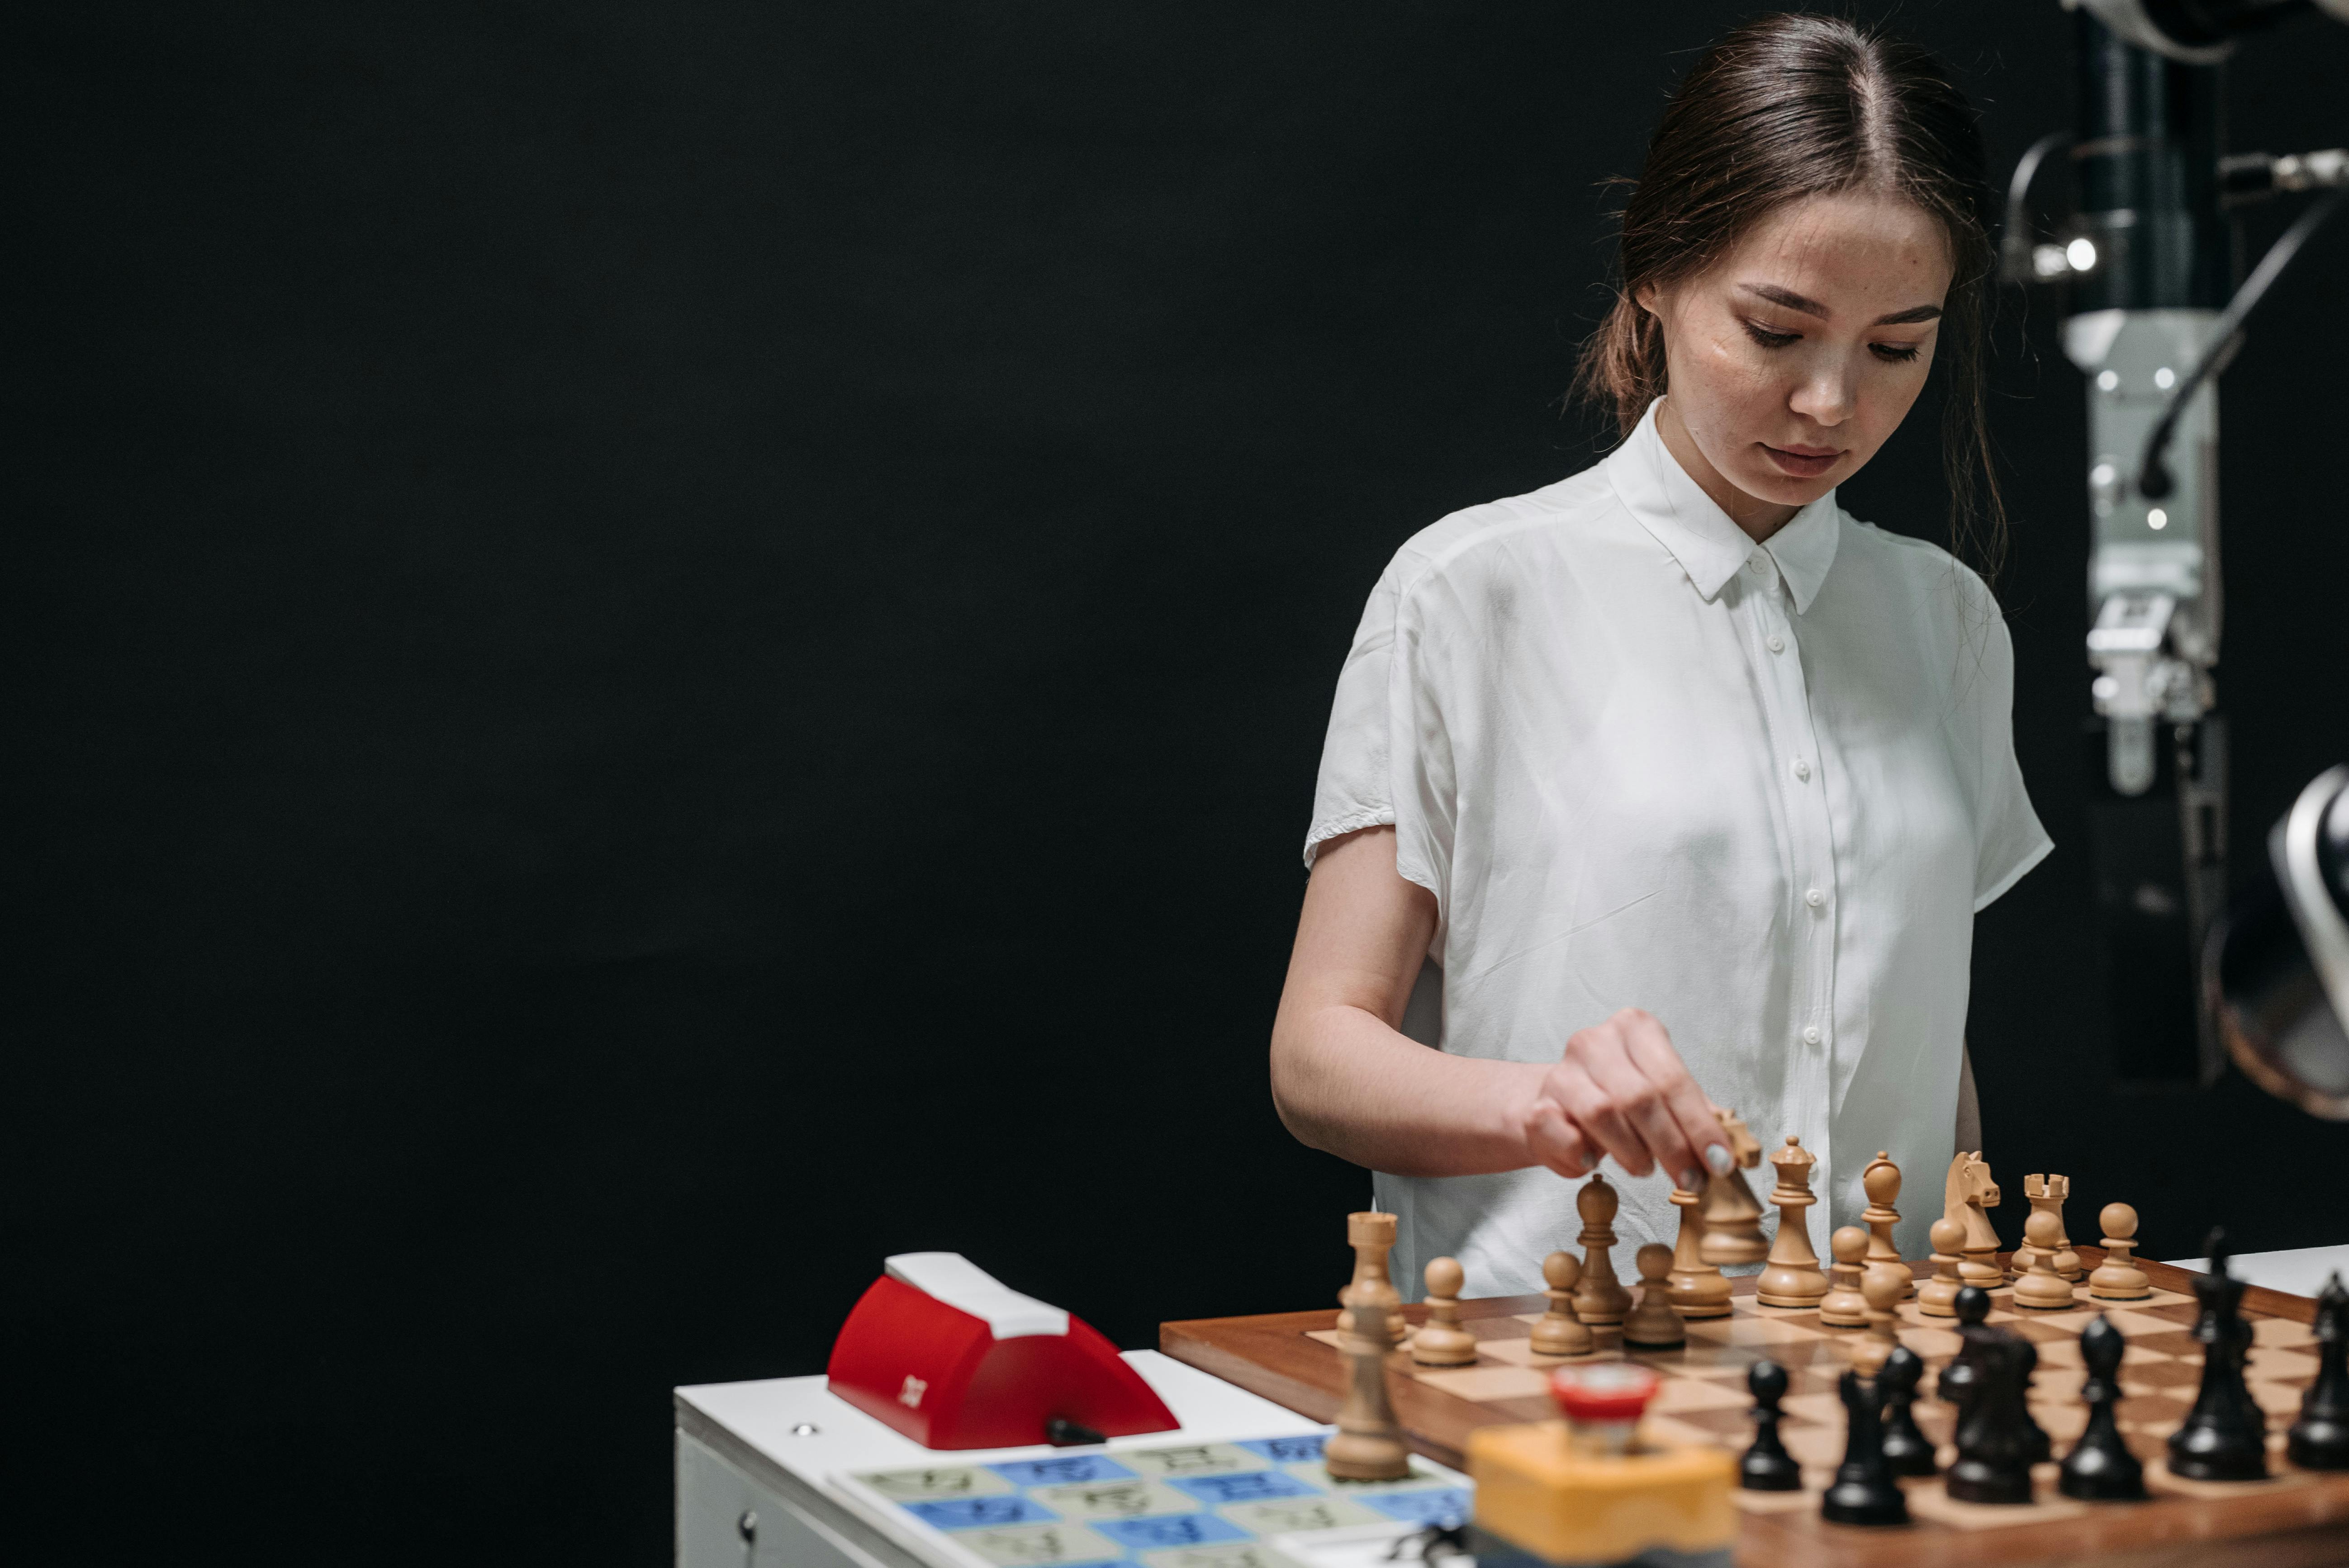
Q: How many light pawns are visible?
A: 8